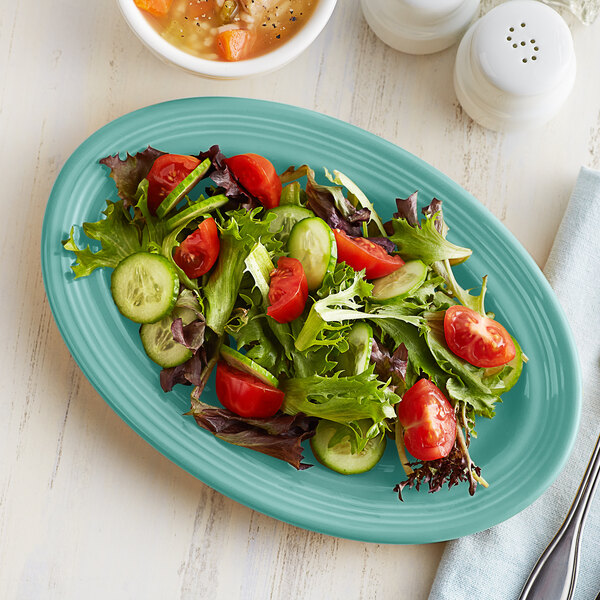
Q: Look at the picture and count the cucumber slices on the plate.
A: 11